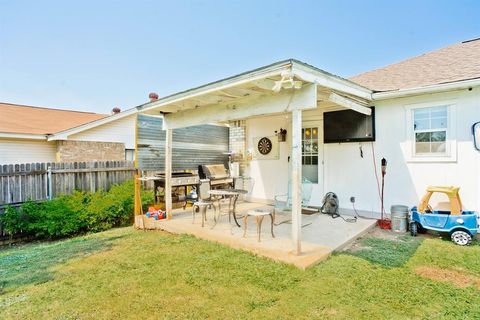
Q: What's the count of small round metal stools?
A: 2